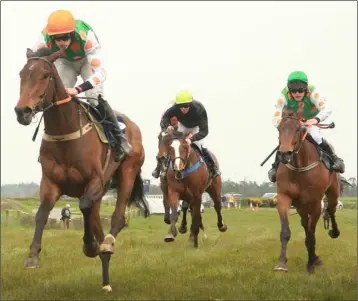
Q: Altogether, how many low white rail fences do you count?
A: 1